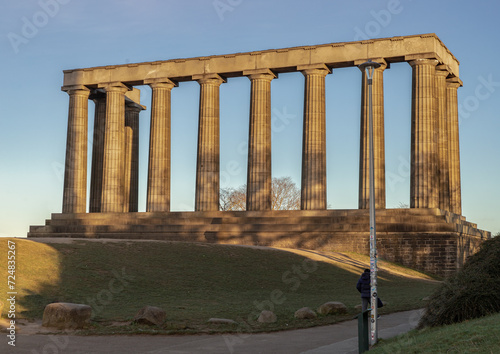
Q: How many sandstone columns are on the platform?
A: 12